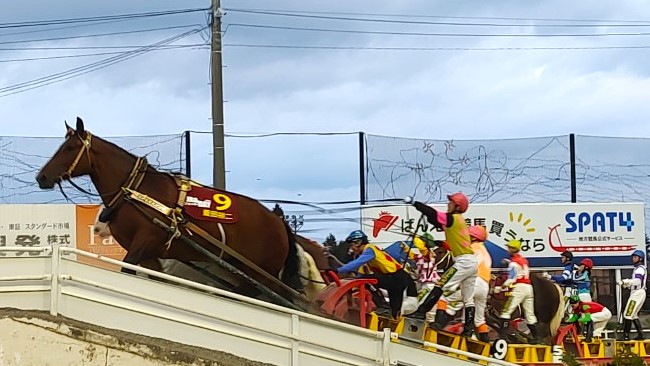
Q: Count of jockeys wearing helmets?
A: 9